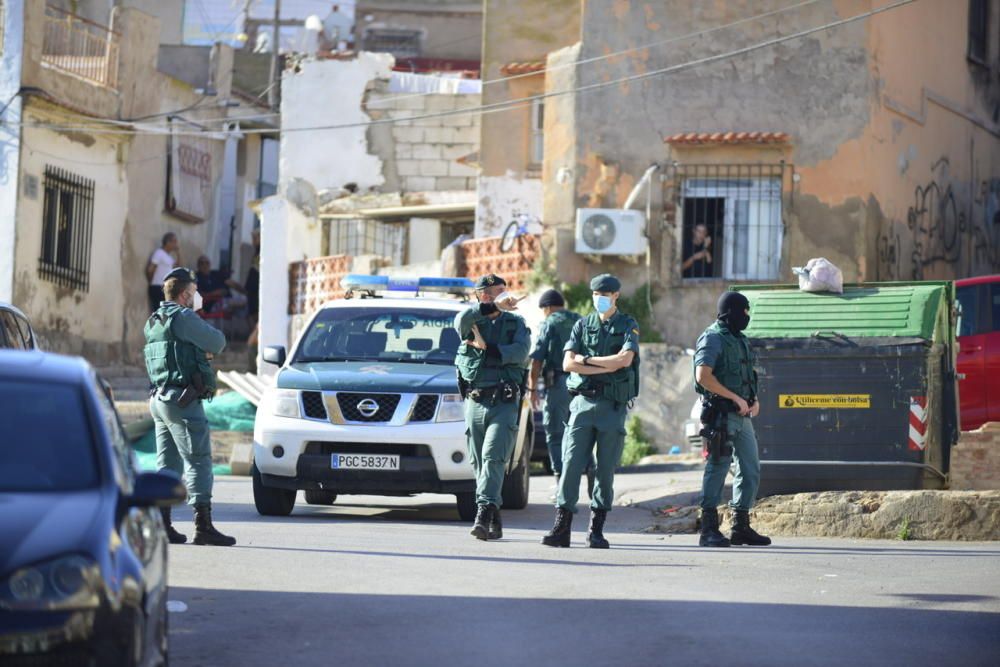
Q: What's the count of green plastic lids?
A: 1